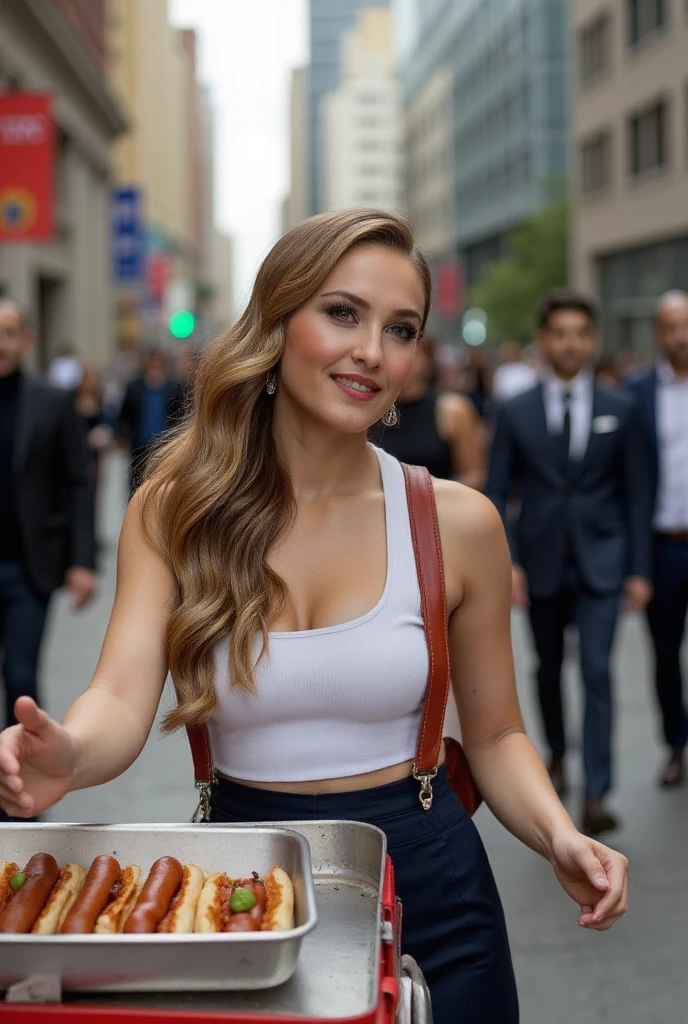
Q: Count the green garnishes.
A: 2